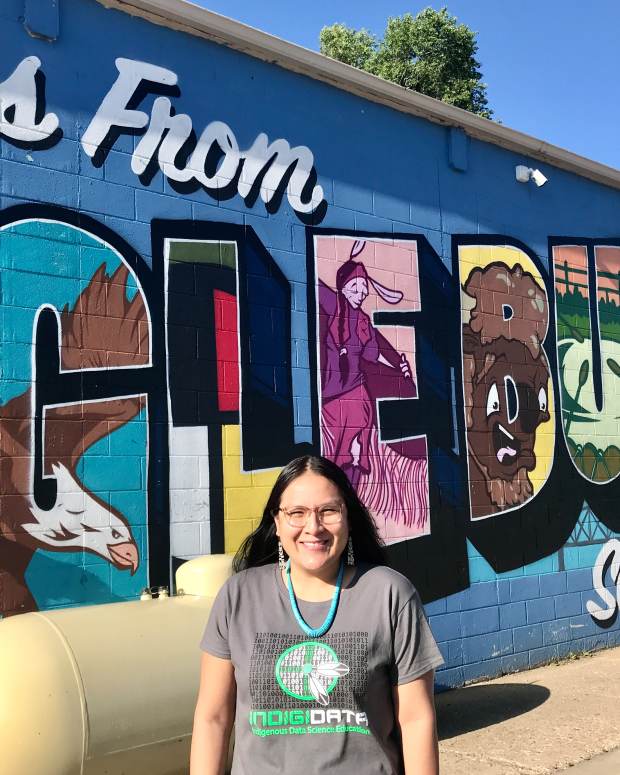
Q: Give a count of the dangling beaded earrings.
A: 2